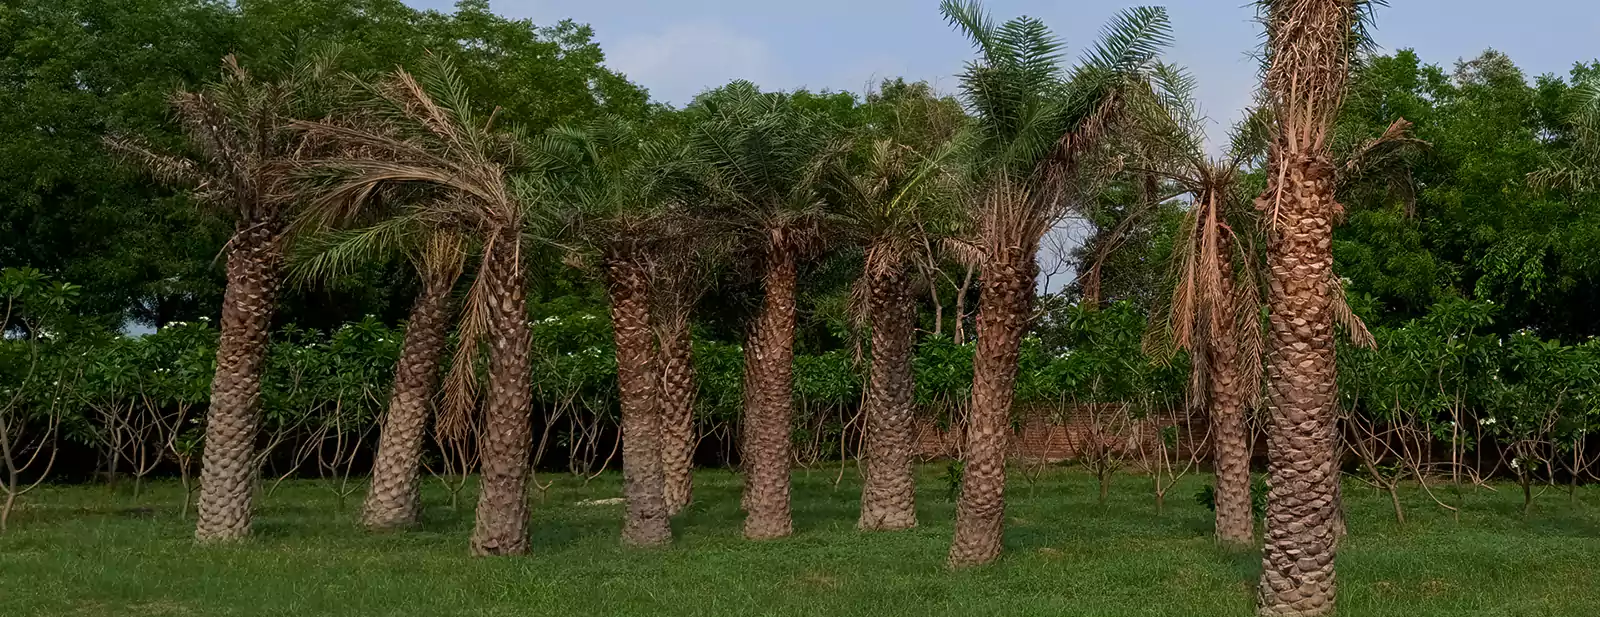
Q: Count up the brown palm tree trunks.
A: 10